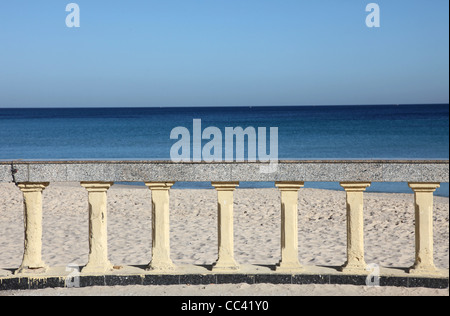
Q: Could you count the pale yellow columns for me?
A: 7